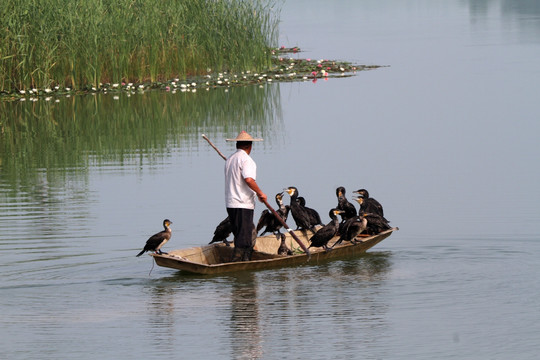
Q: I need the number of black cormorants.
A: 11